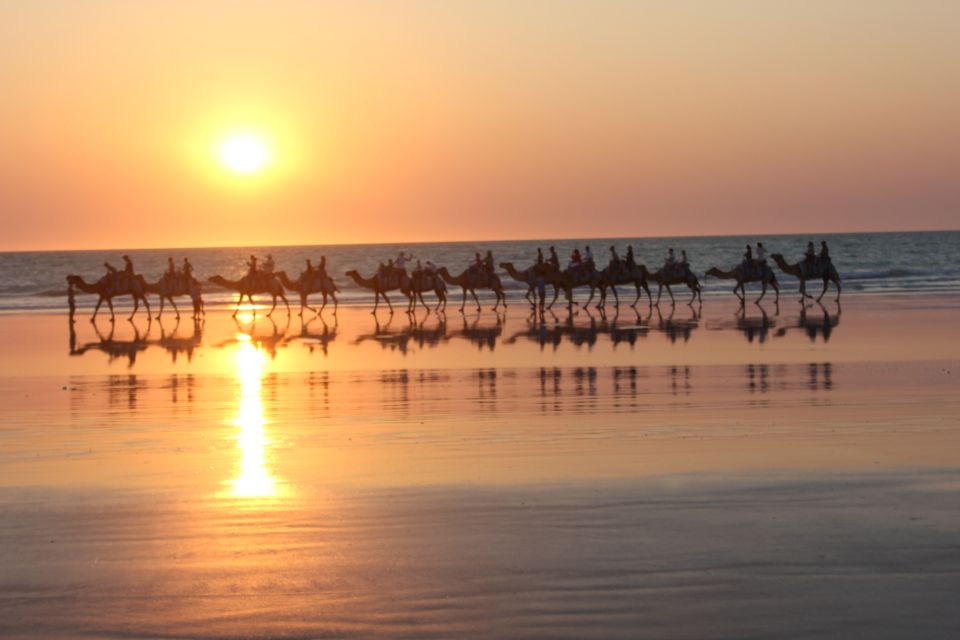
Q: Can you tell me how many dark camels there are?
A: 13